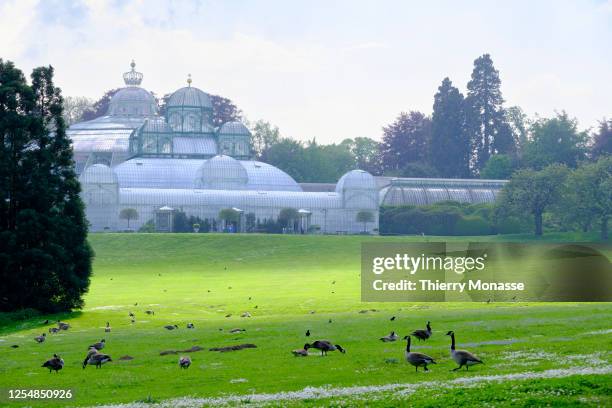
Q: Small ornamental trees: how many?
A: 4